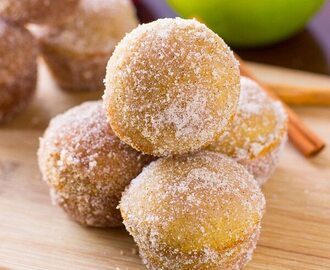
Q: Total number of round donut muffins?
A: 7